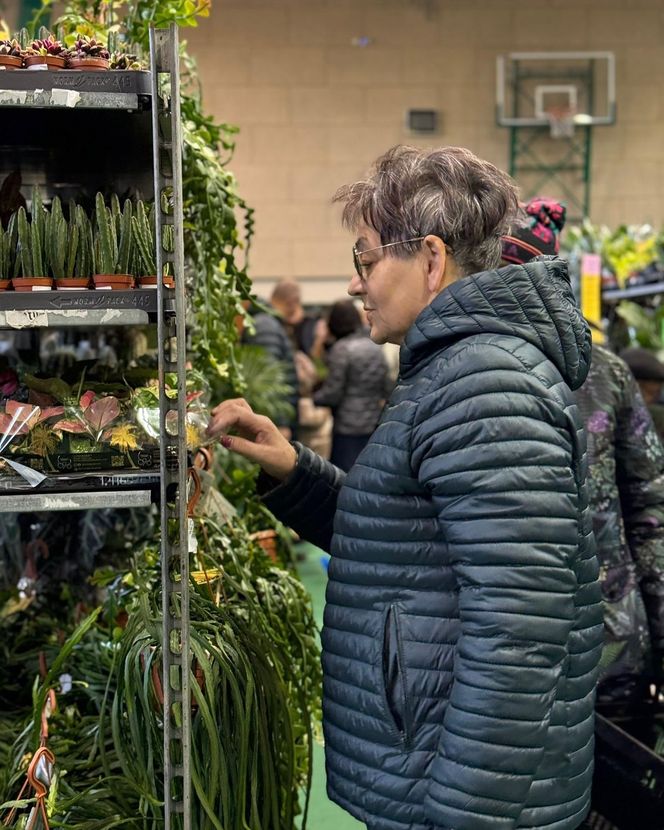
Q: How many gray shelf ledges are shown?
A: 3